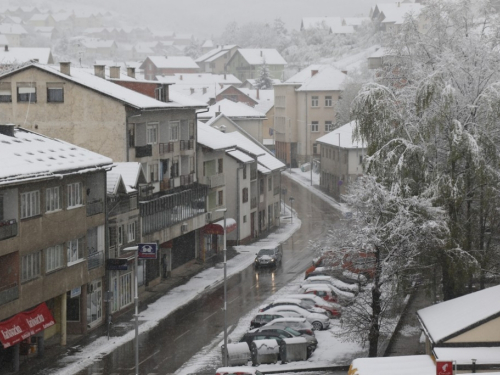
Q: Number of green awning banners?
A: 0